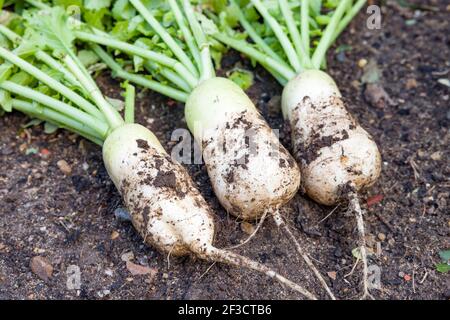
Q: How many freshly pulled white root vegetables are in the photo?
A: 3